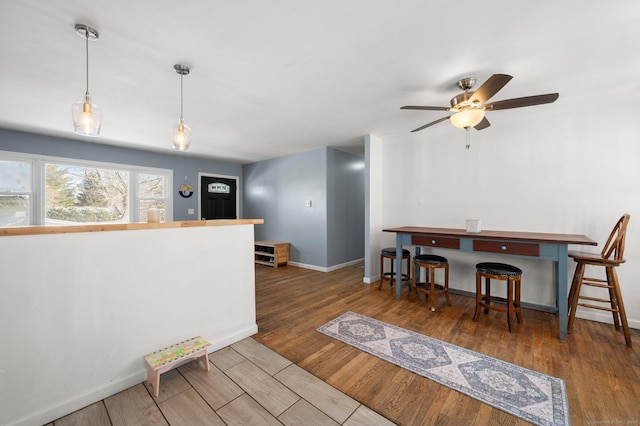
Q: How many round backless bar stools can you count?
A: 3